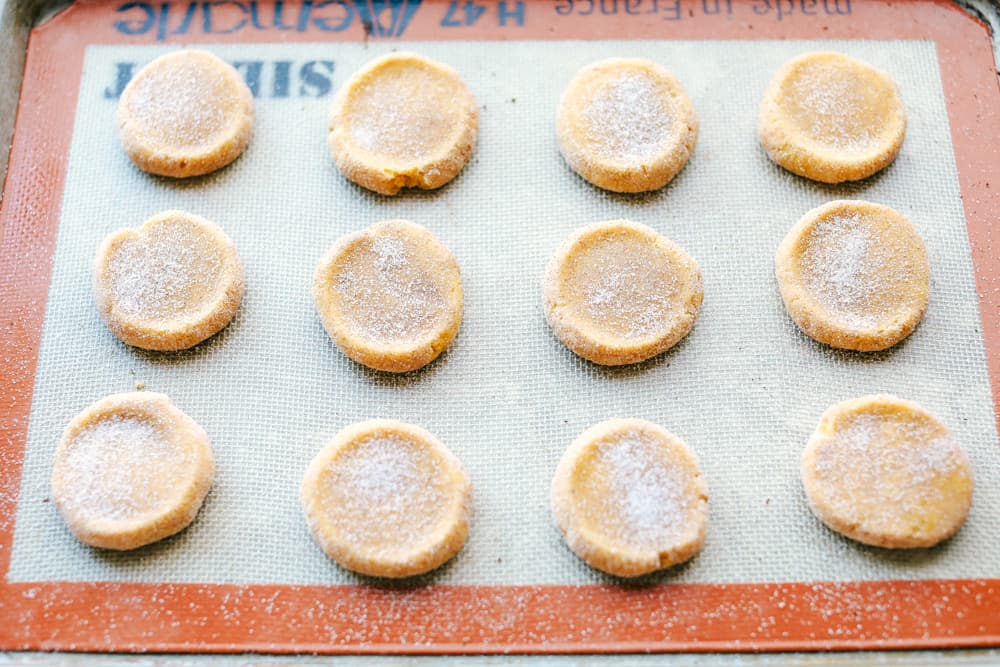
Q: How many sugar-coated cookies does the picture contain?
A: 12